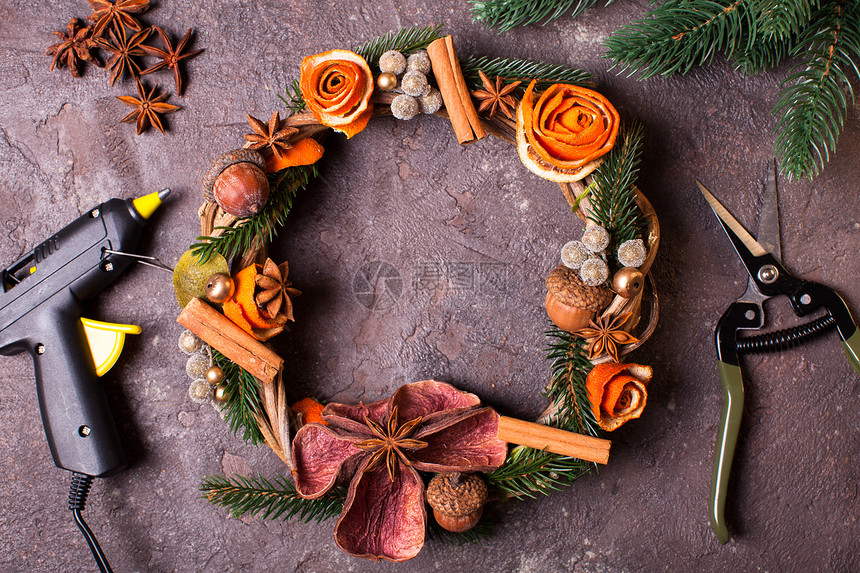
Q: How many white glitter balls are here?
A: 12